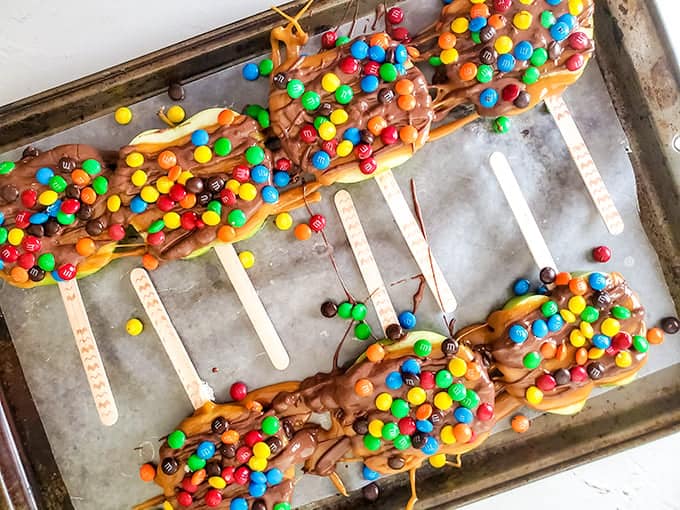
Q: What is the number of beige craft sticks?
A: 7